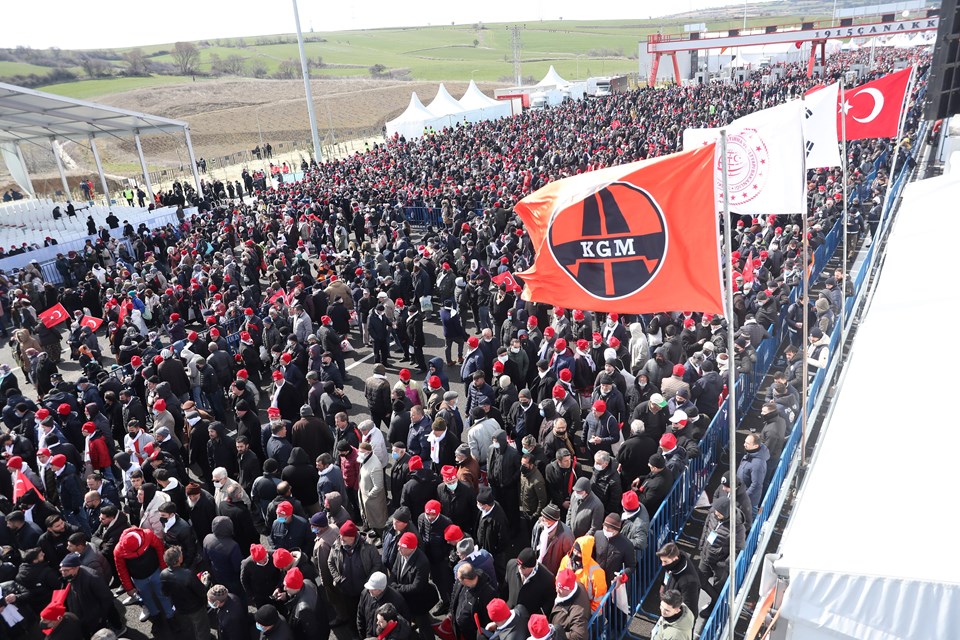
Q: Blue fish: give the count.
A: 0